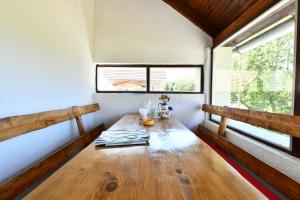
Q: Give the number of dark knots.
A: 2